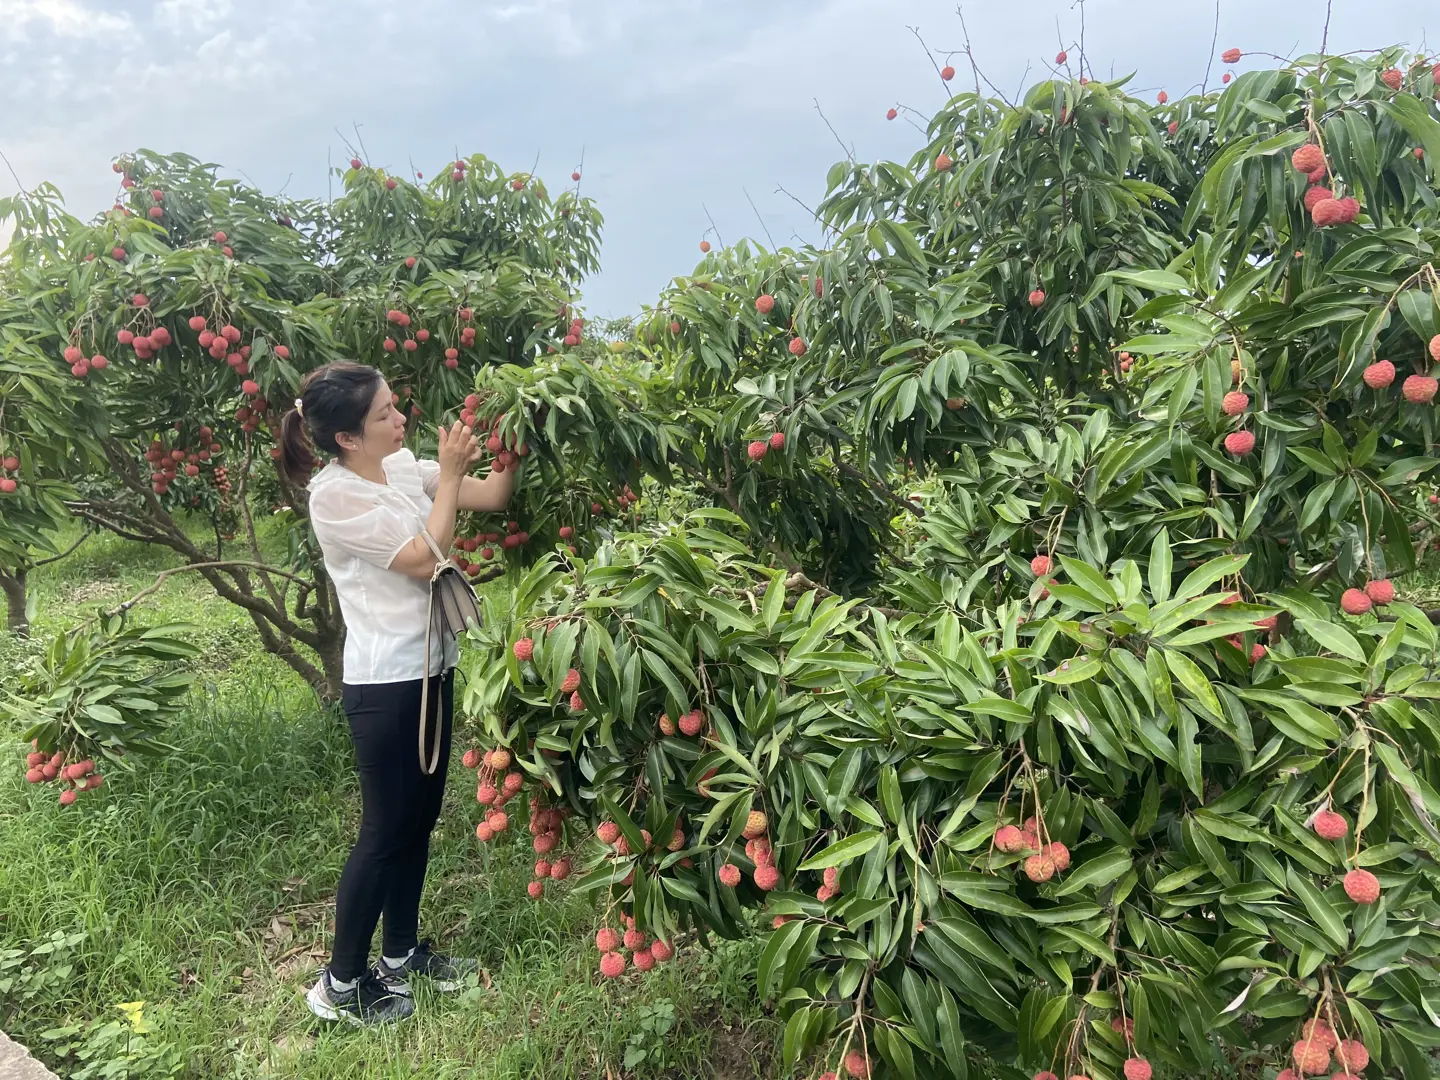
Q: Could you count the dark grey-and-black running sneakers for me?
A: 2